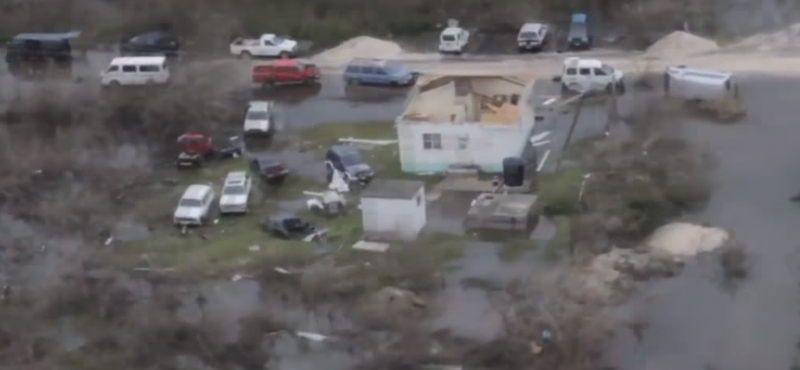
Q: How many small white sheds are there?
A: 1